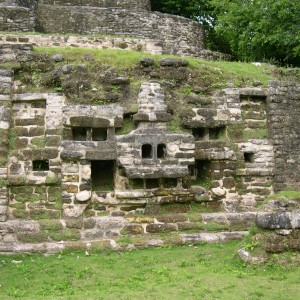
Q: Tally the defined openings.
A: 13